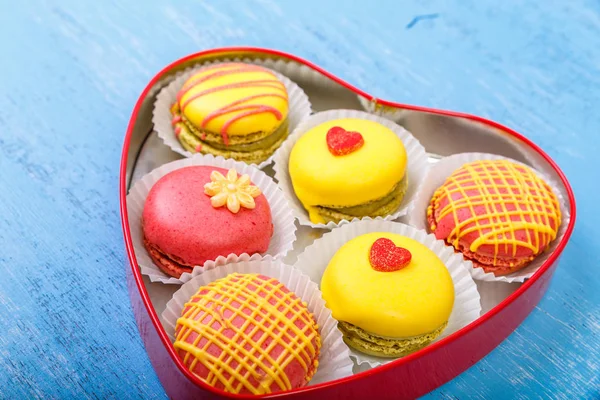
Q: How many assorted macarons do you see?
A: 6